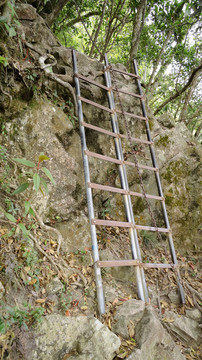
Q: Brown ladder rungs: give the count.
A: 15